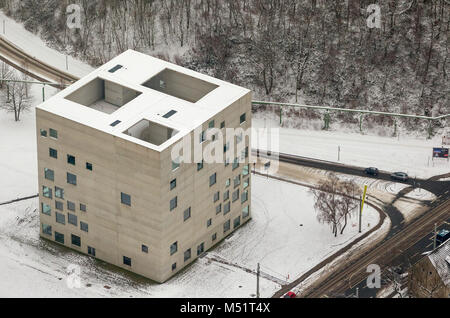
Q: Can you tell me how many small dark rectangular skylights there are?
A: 3